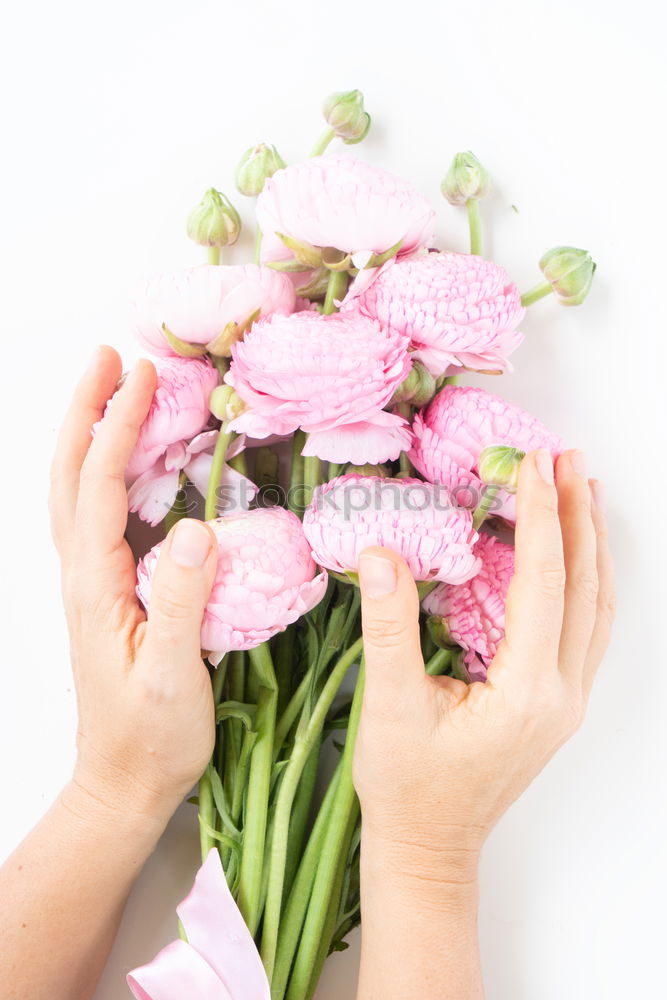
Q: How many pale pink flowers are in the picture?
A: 9